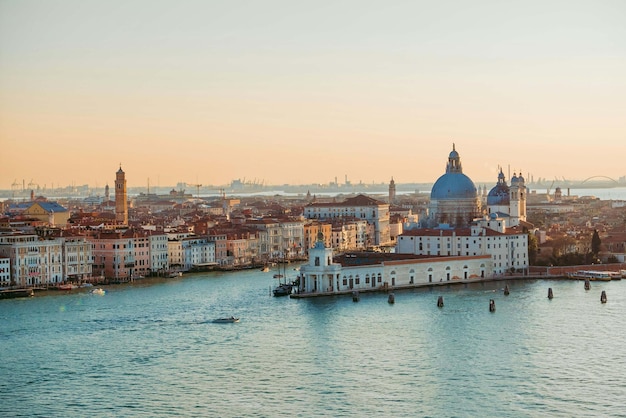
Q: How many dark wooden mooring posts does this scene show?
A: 8